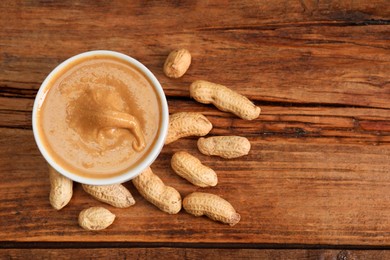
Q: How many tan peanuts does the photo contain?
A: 10